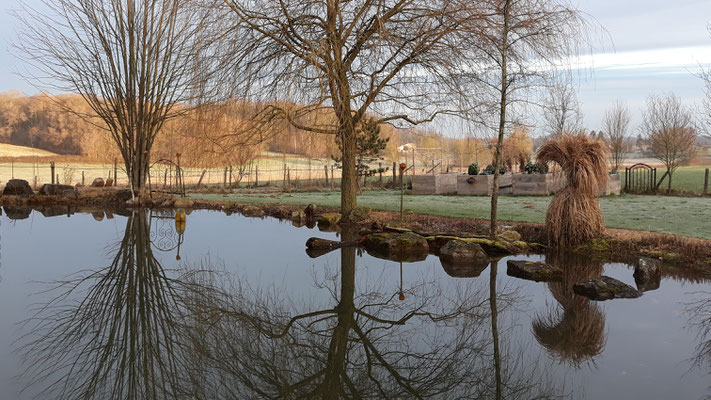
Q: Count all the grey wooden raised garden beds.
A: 4